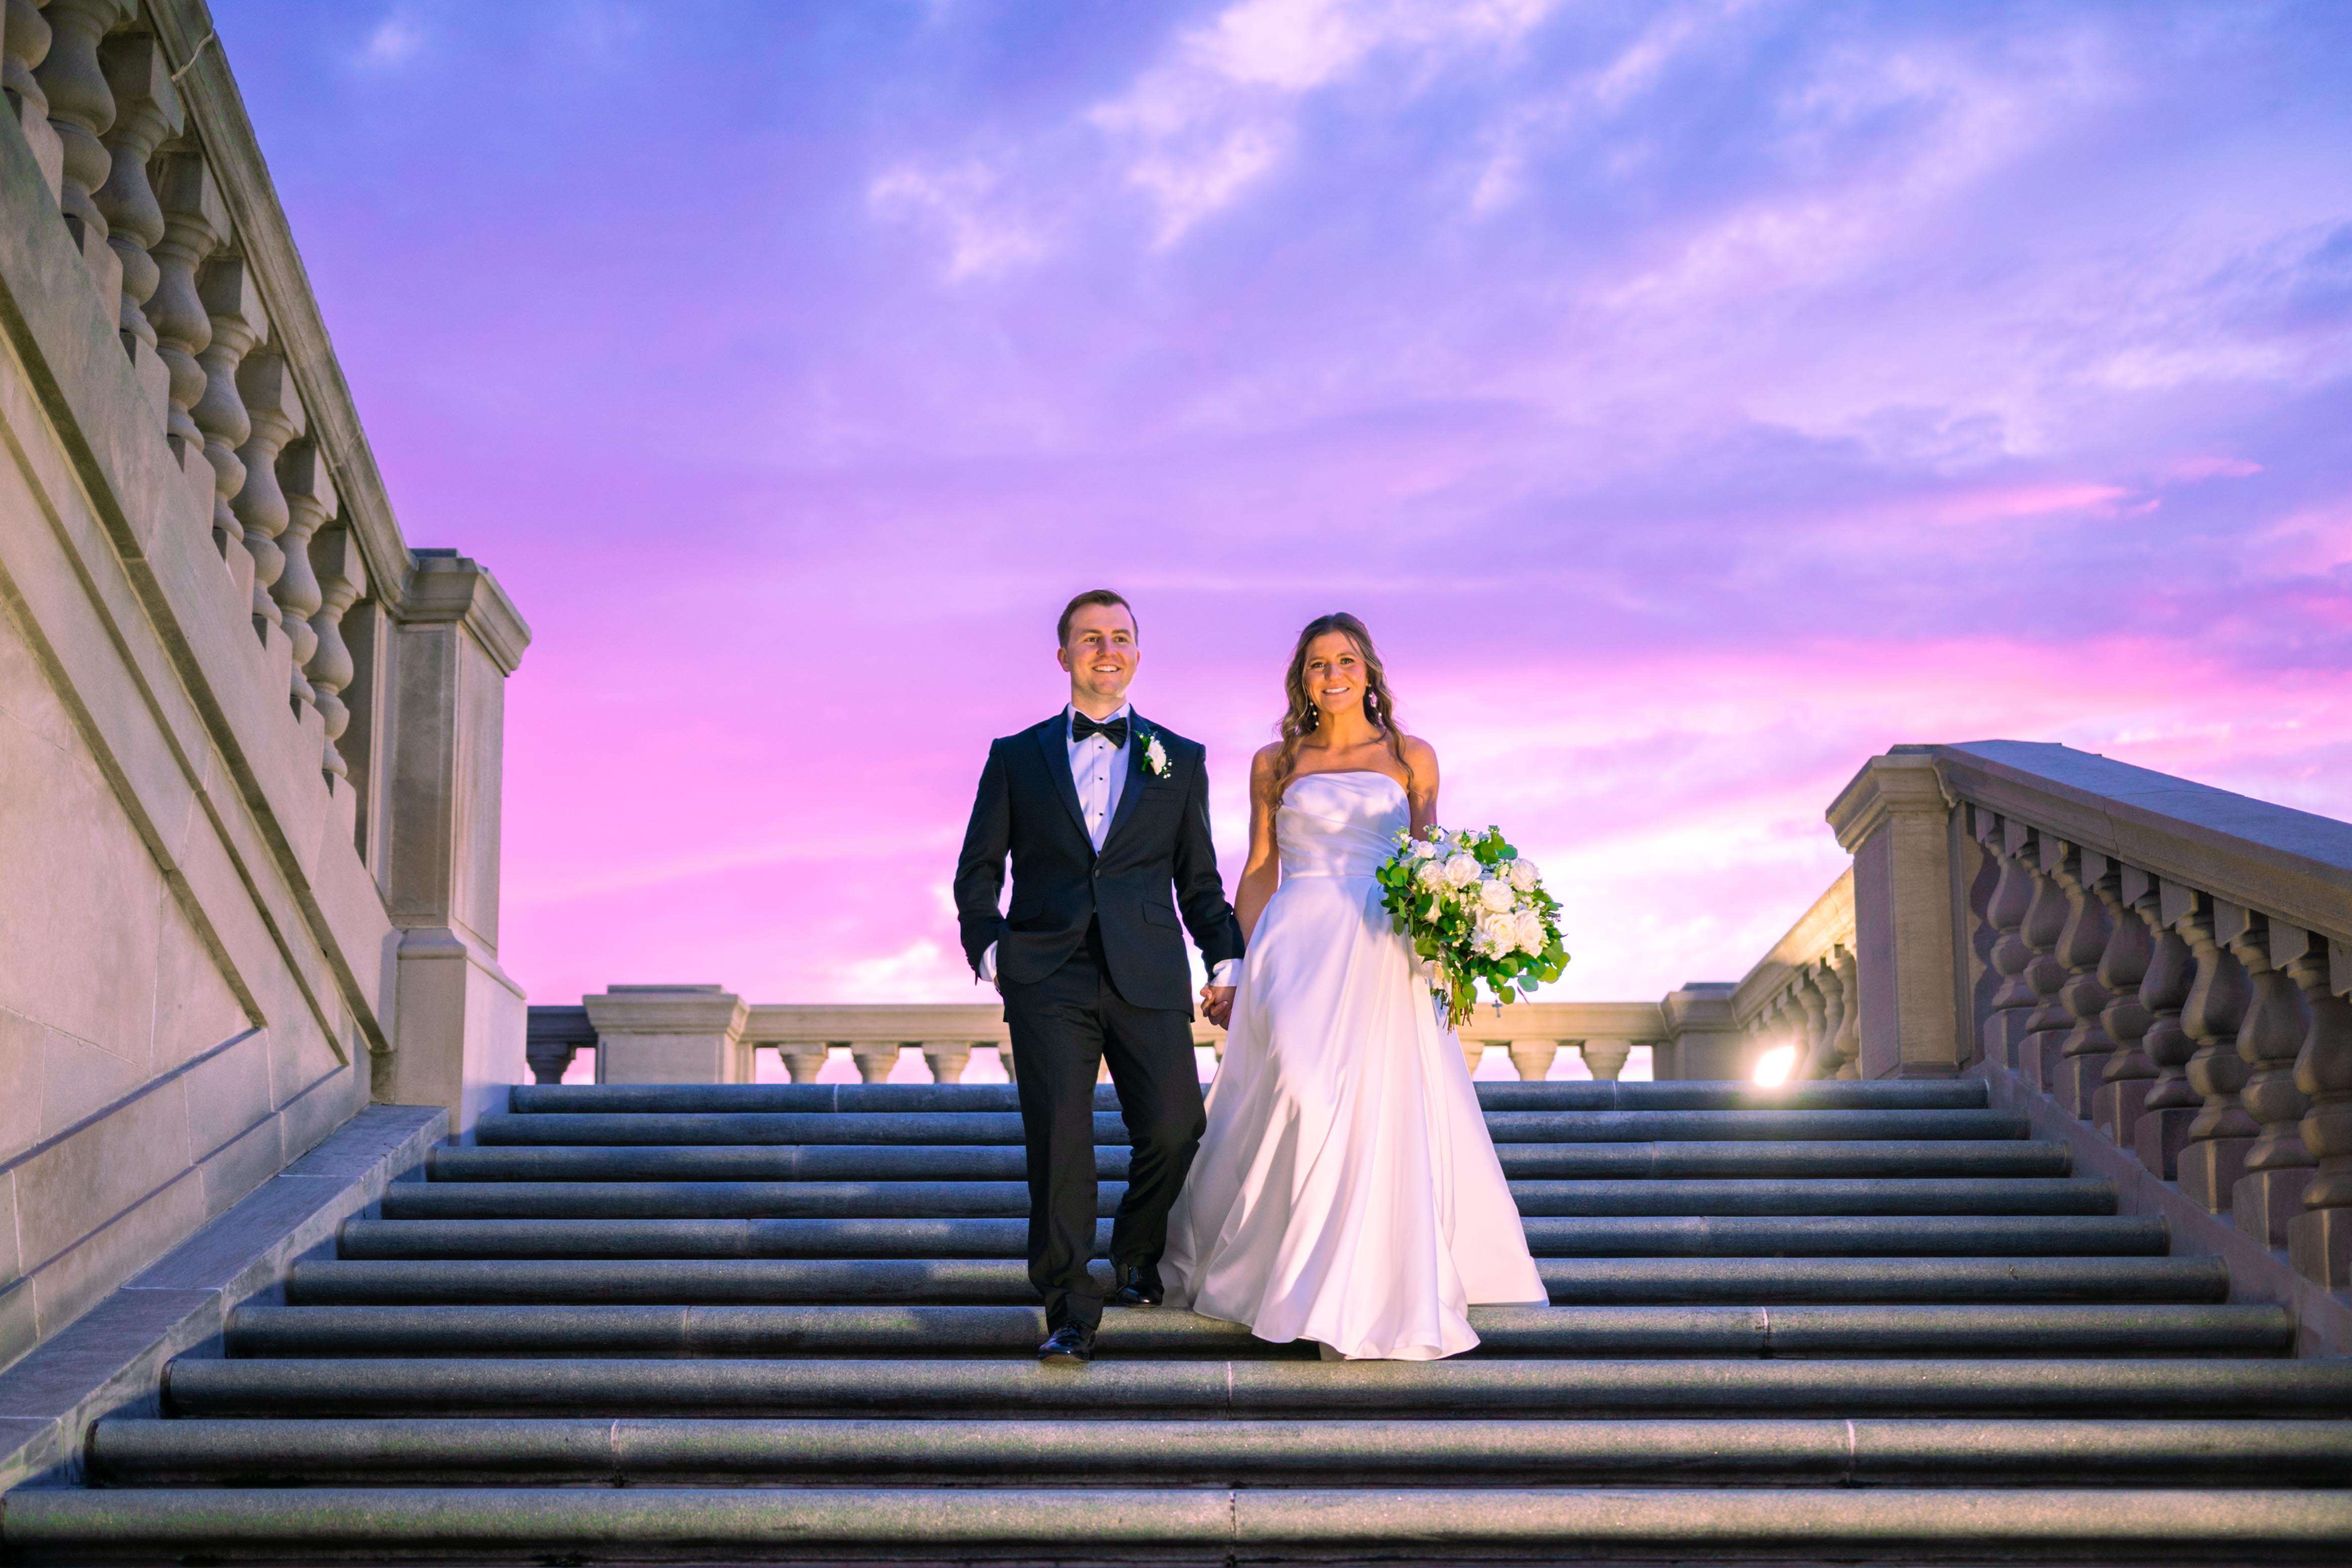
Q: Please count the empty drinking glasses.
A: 0